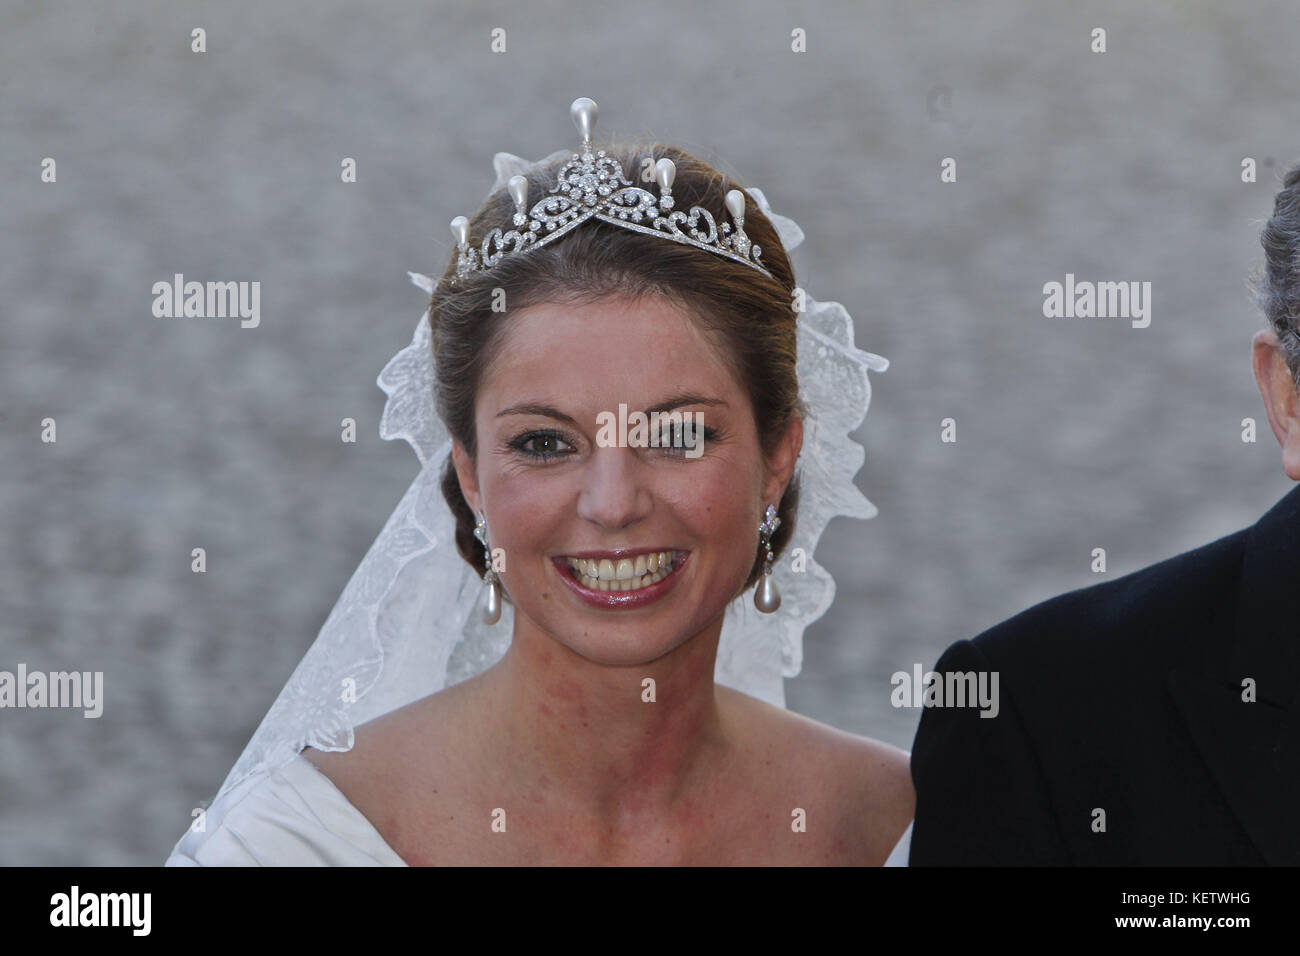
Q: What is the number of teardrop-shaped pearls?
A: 7